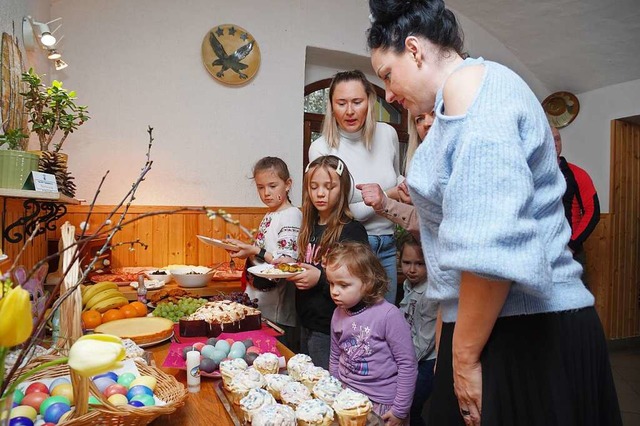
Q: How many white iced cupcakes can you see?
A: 12